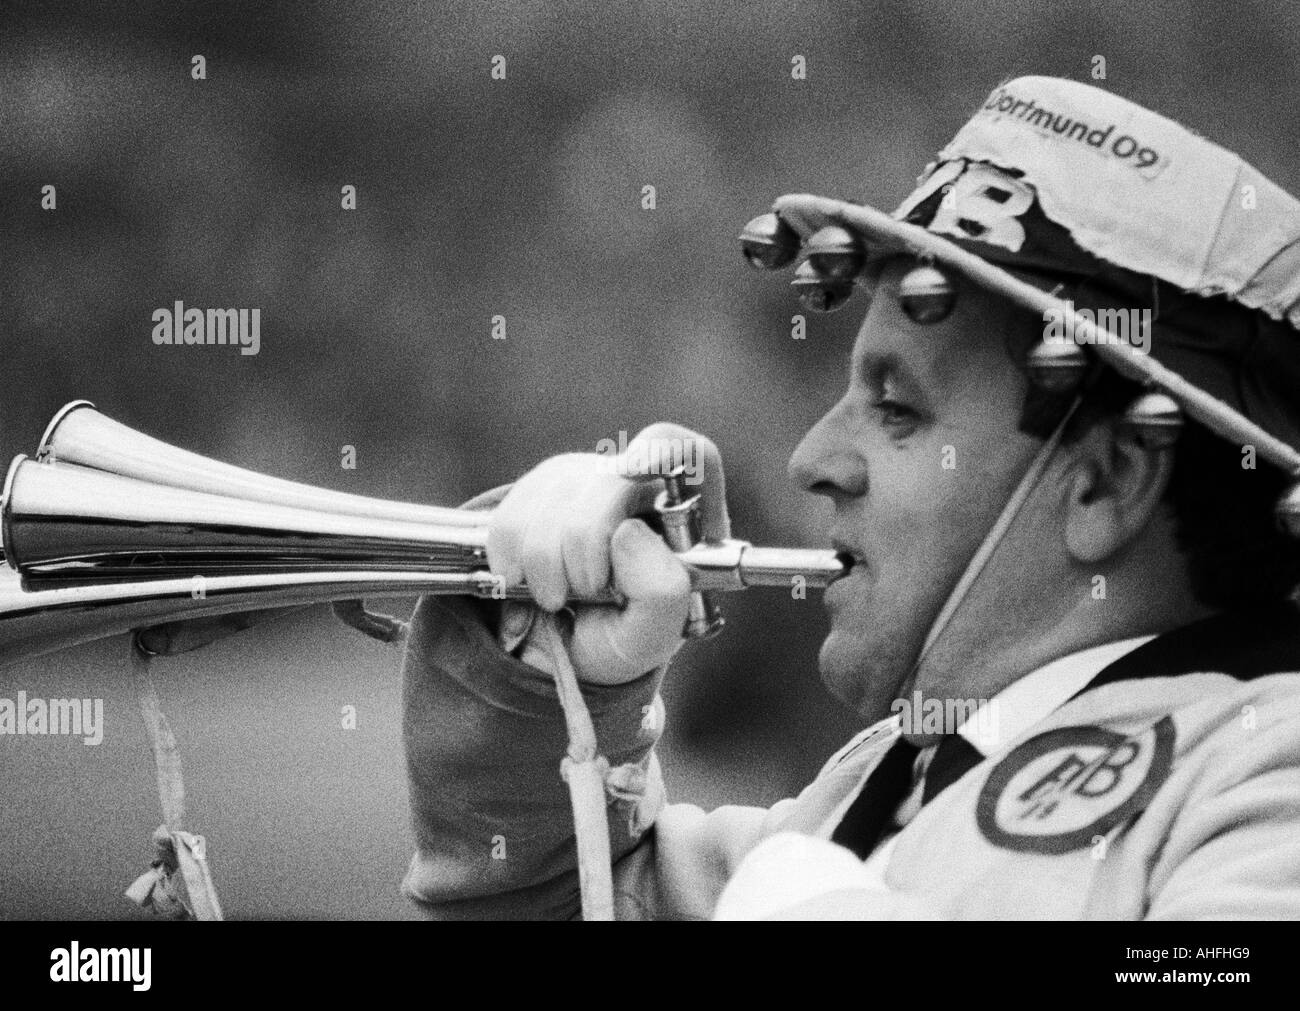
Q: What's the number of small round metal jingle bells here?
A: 7